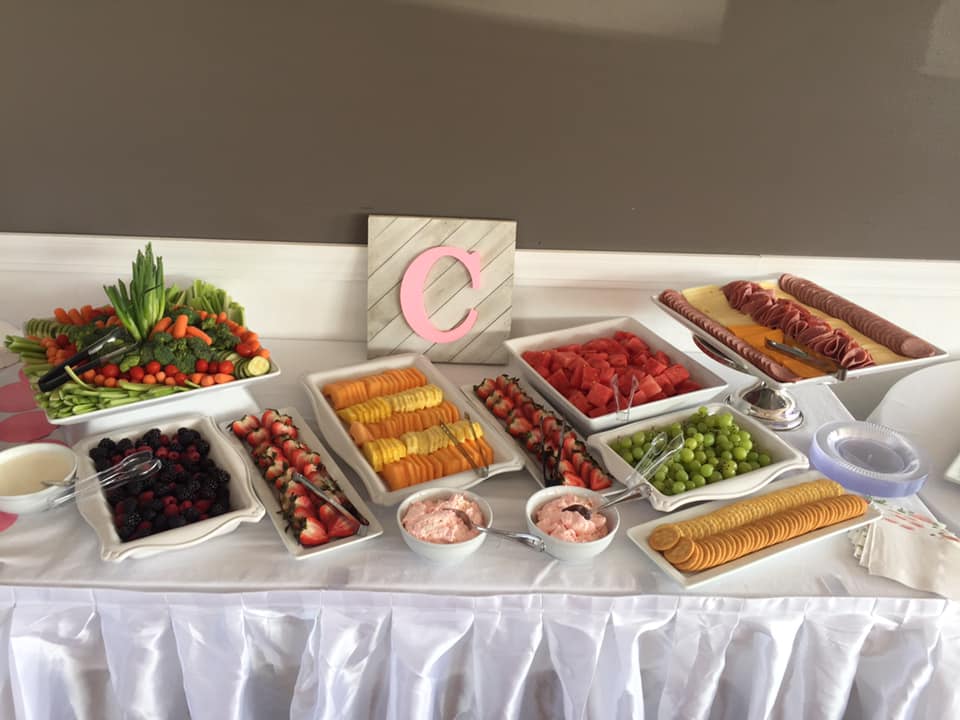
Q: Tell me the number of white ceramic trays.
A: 9